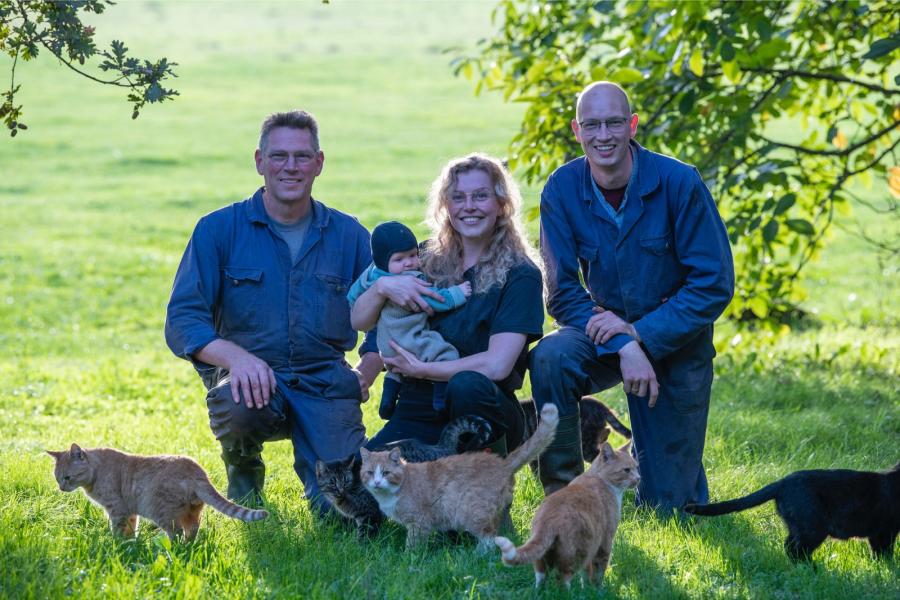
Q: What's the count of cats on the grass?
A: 6